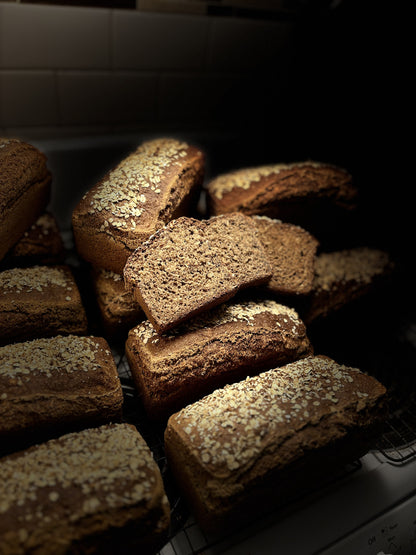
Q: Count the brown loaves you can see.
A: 11